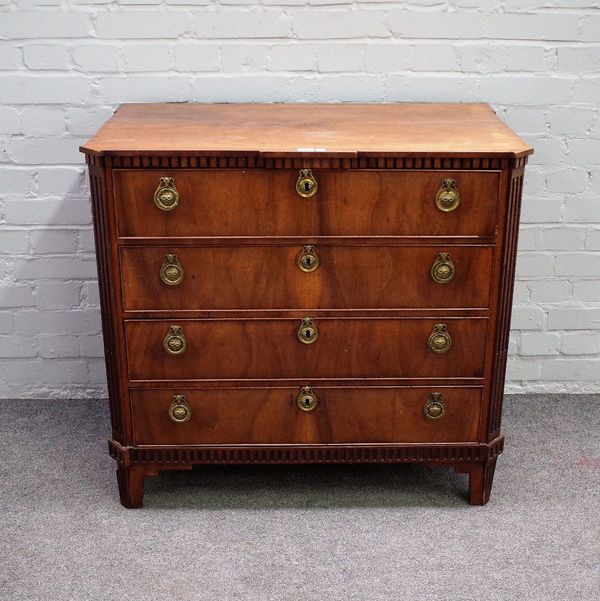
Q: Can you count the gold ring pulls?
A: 8